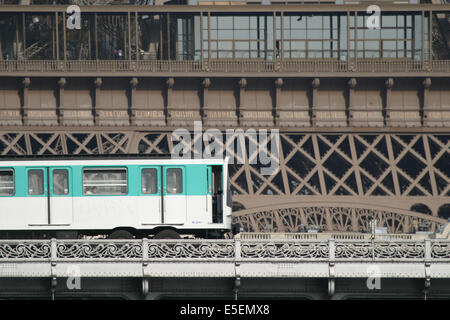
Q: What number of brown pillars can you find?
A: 12